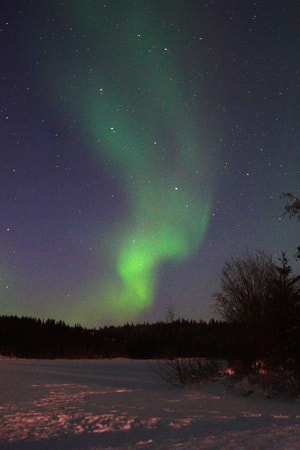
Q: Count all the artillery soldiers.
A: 0